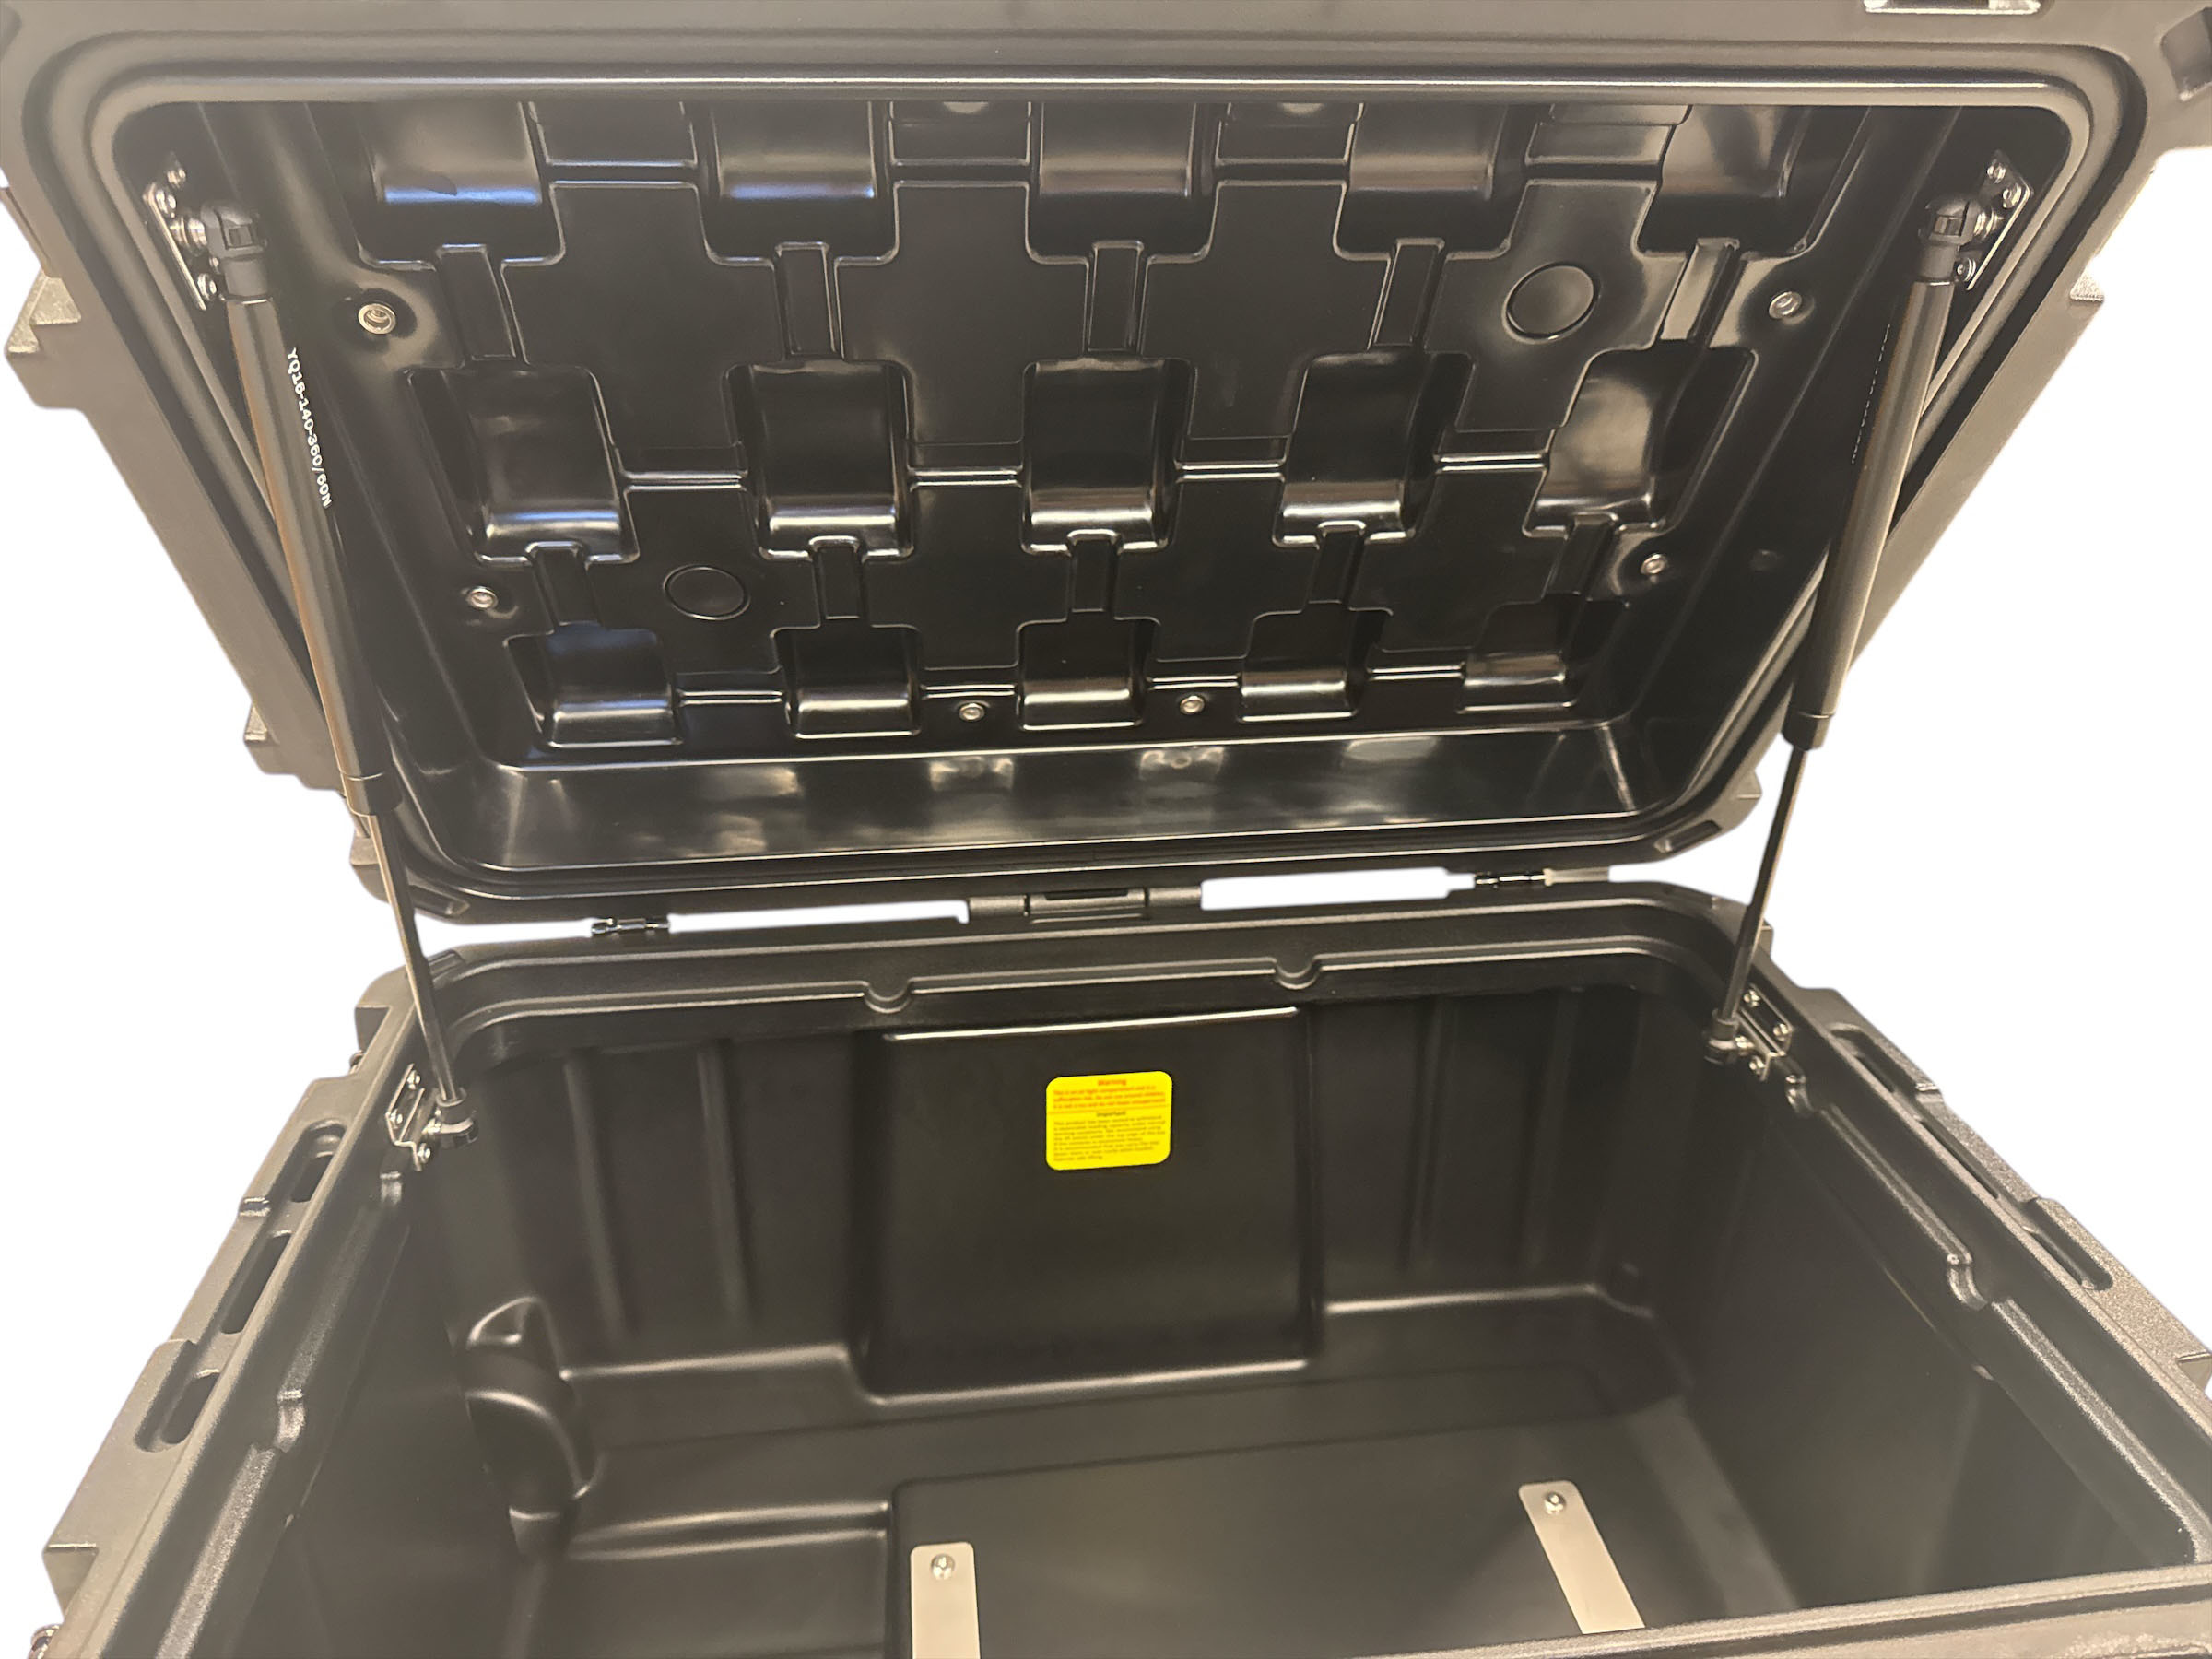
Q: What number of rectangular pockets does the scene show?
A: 15